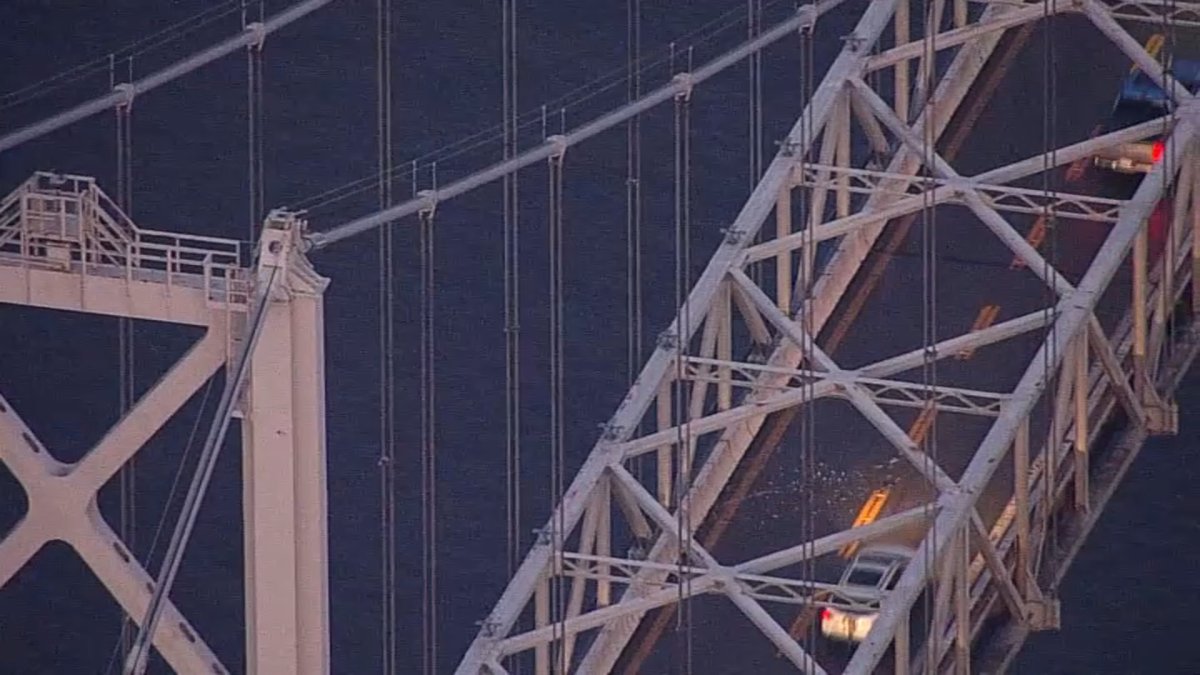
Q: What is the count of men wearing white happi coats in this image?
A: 0